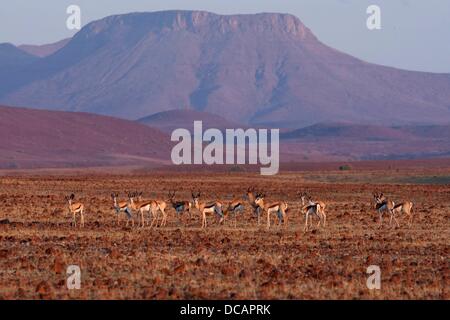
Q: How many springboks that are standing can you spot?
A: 13